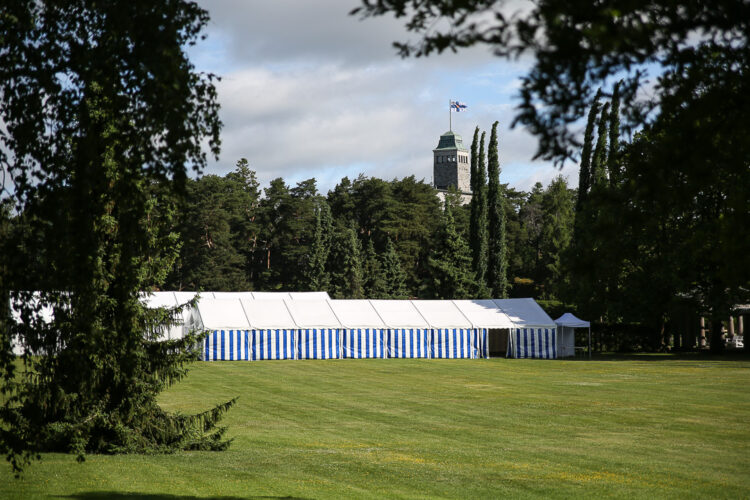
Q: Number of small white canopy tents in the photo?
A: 1